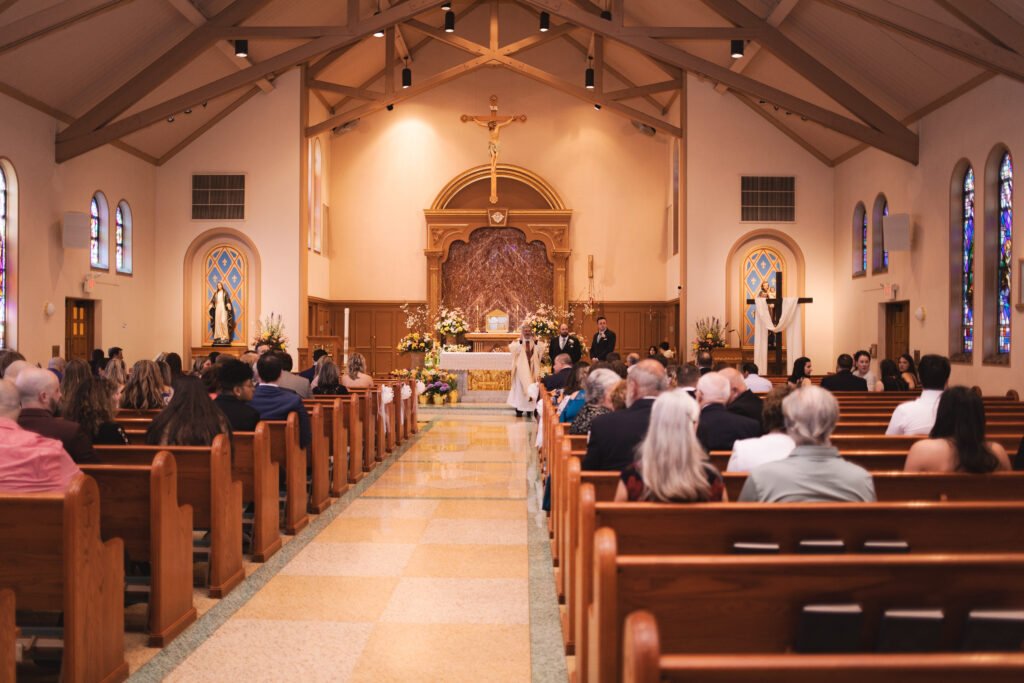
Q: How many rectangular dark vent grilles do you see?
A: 2